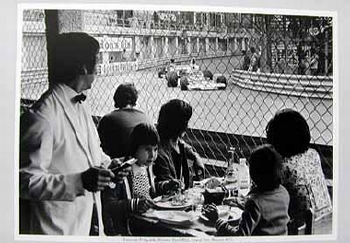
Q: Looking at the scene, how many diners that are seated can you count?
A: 5